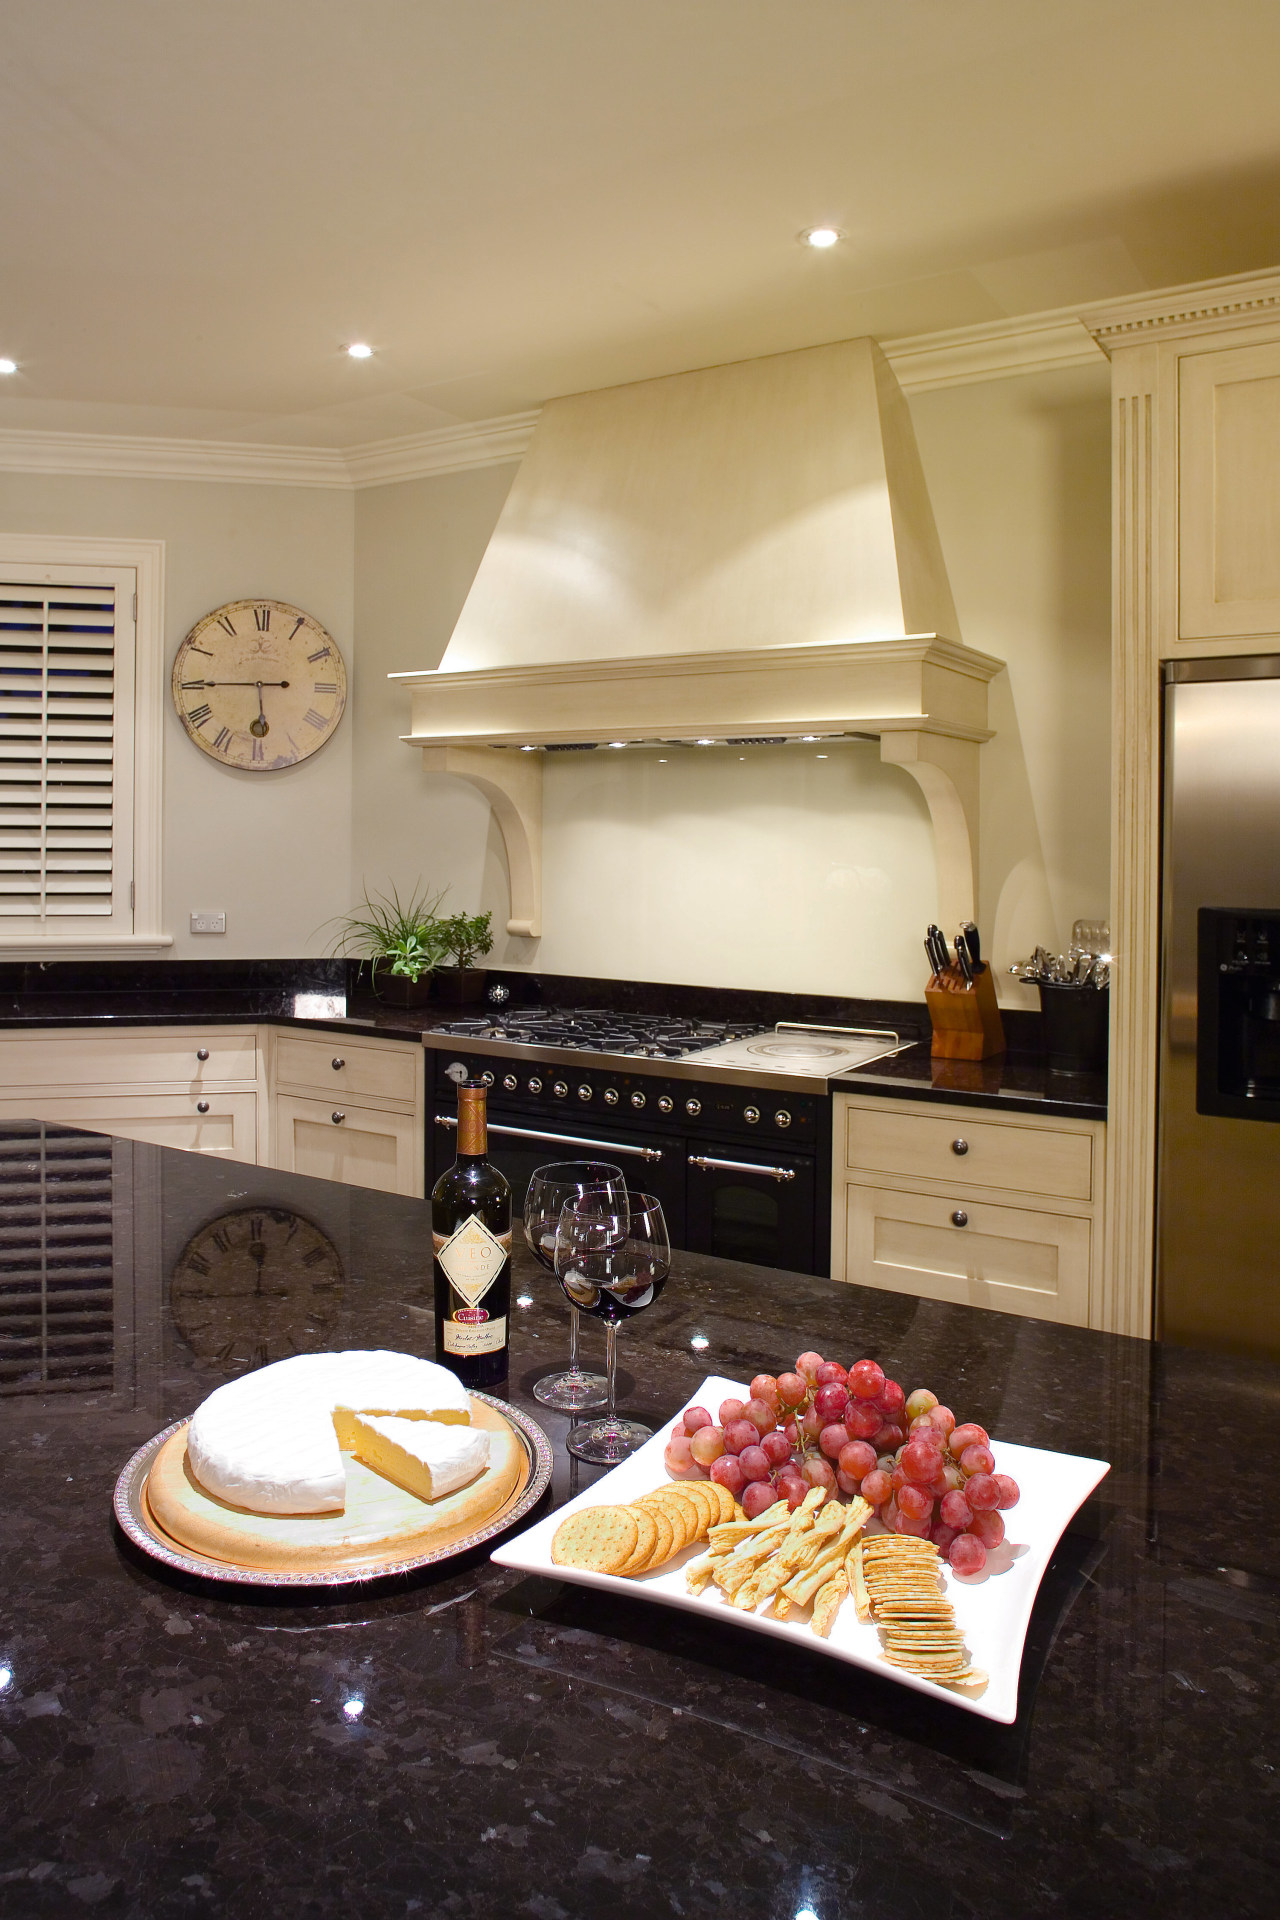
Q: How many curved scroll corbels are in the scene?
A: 2